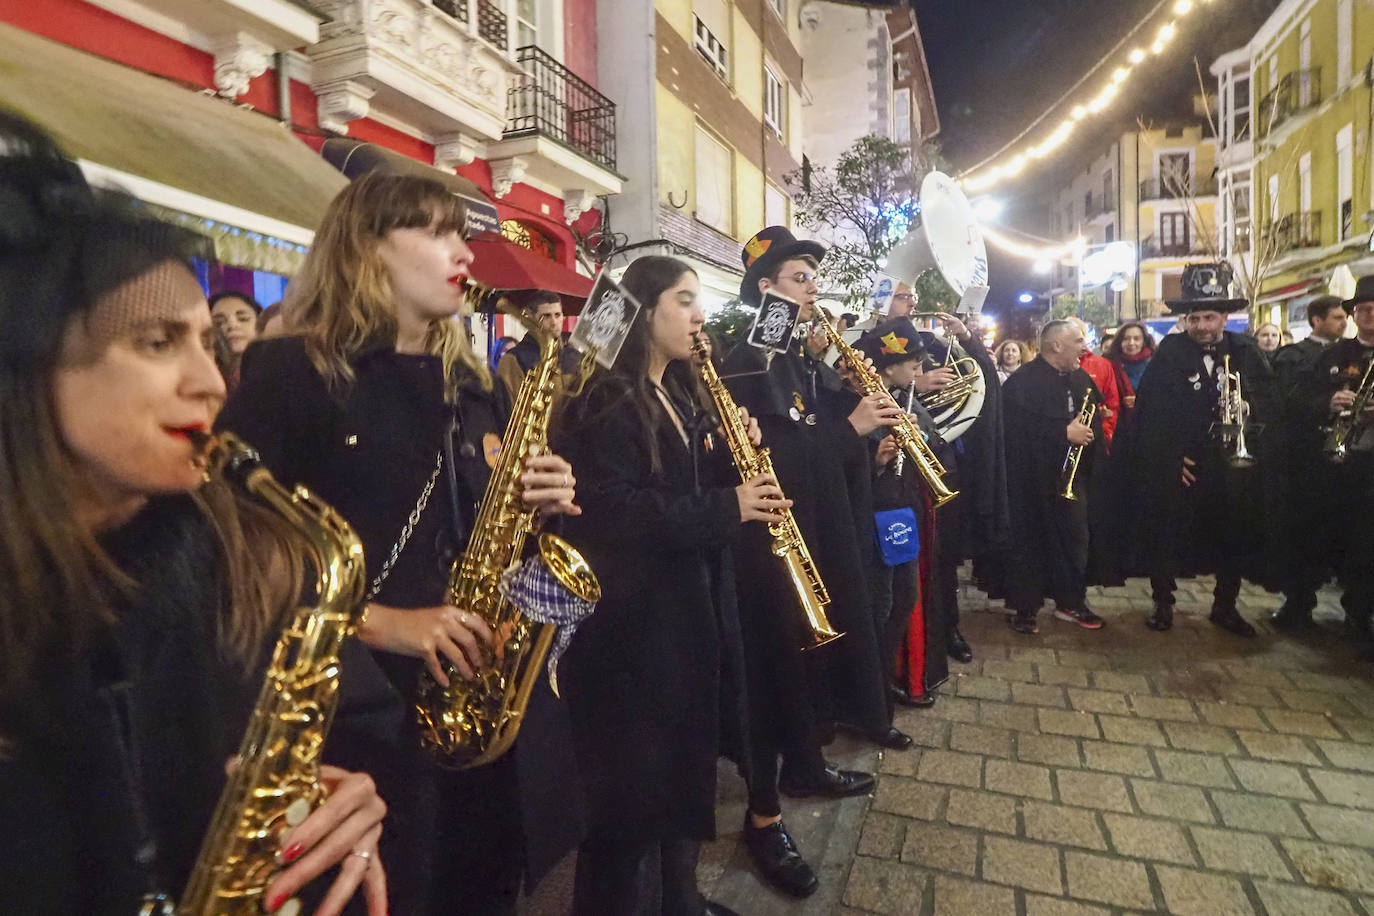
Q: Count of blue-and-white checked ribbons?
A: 1